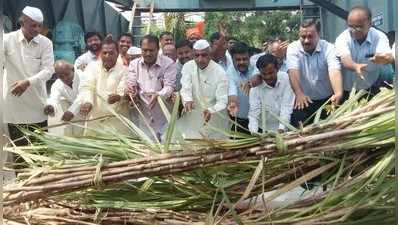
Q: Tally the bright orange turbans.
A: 1